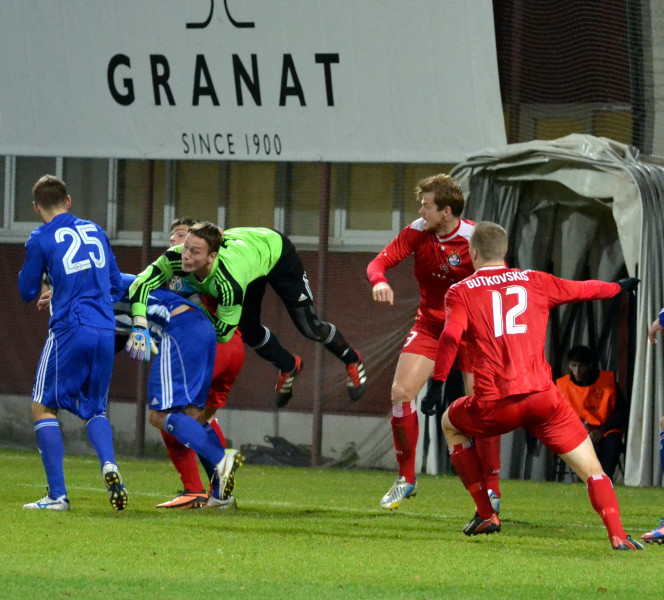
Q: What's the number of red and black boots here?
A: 4